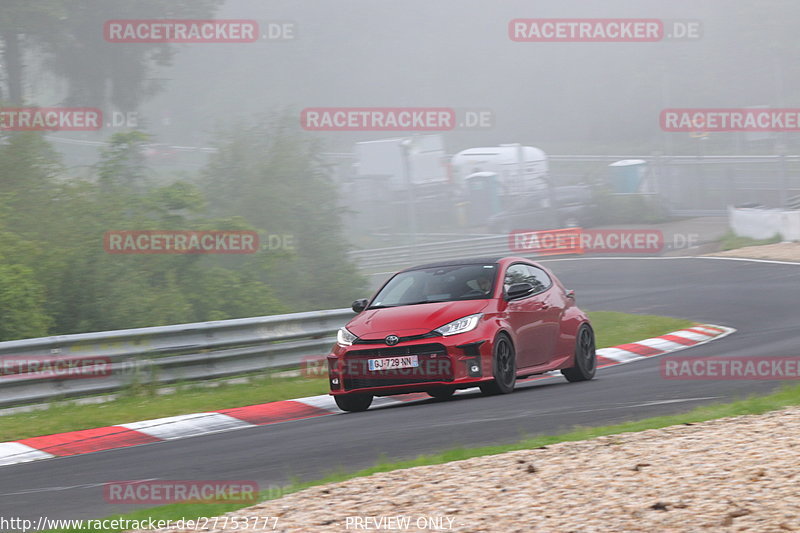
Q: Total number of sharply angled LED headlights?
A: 2